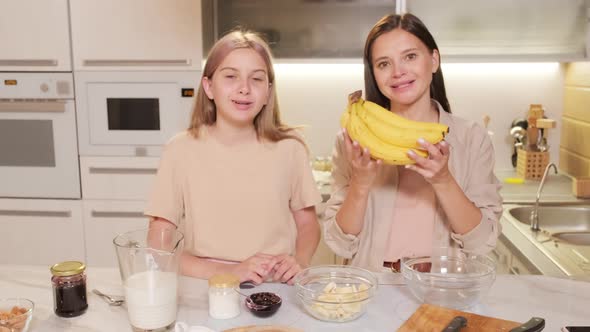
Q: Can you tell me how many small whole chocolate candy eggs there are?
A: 0